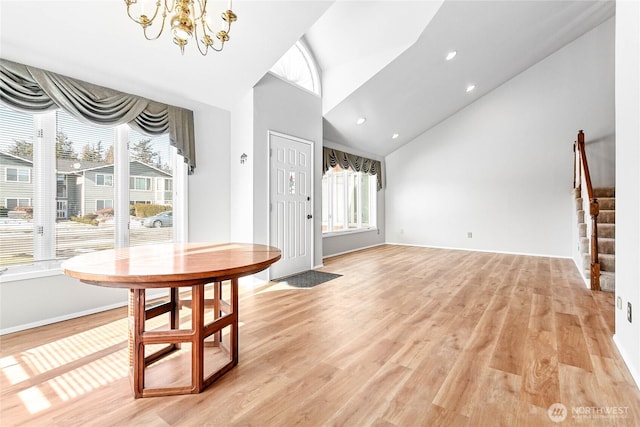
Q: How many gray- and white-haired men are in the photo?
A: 0